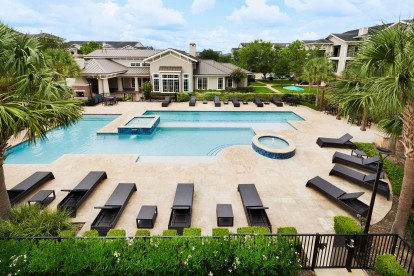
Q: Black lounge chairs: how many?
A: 15